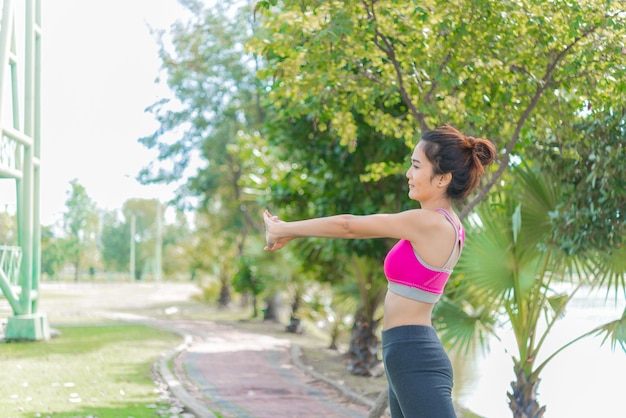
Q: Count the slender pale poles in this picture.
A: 2